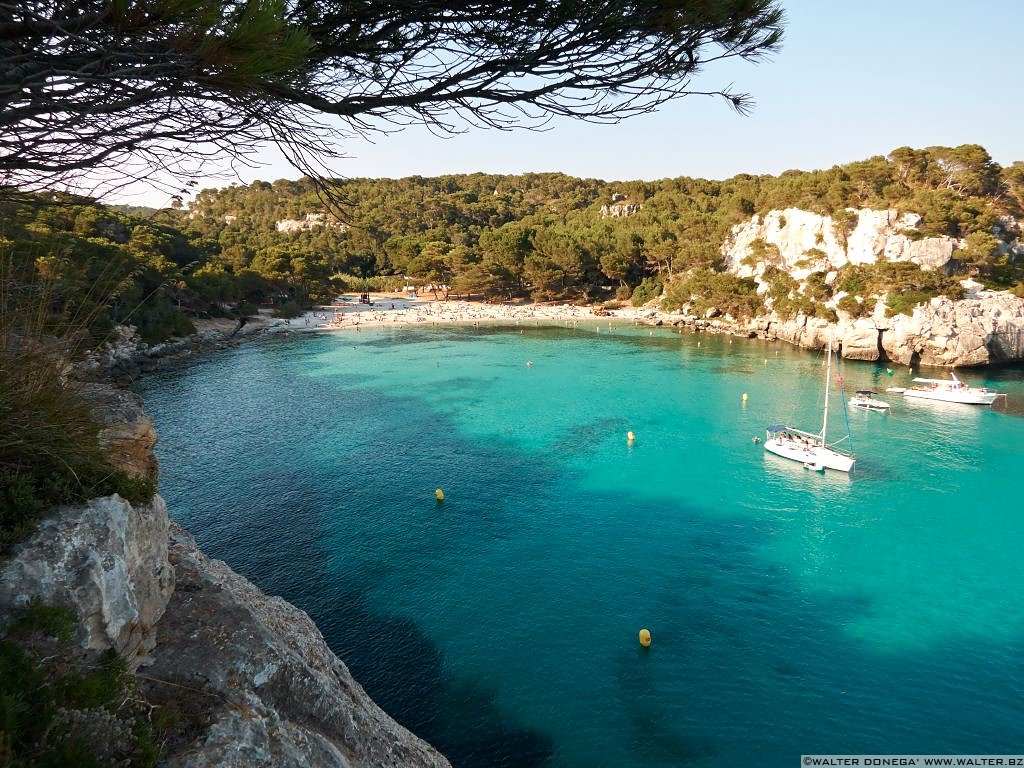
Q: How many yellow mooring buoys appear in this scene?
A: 4